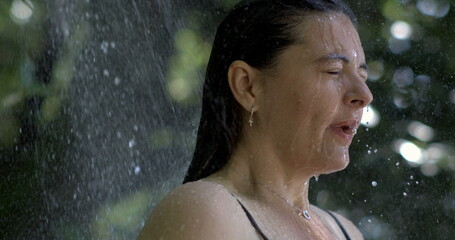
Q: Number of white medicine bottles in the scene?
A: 0